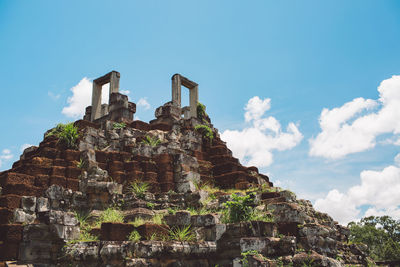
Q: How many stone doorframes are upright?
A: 2